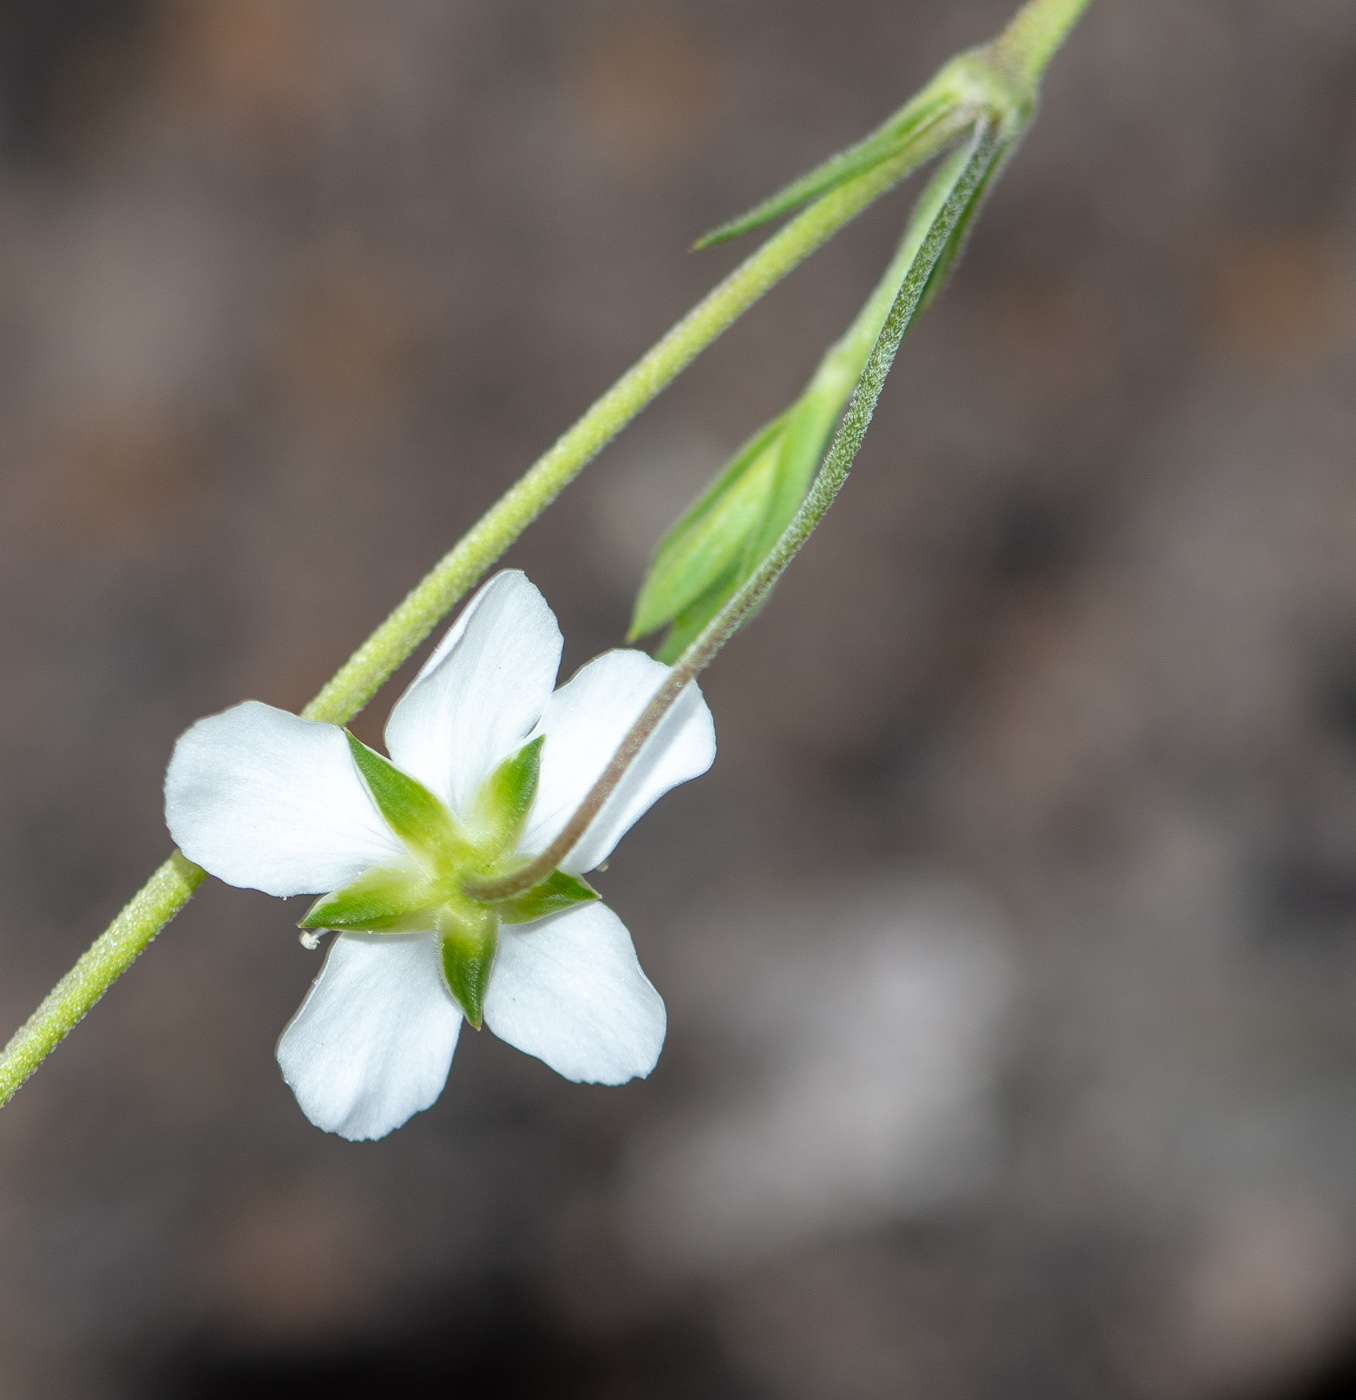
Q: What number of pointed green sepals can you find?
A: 5